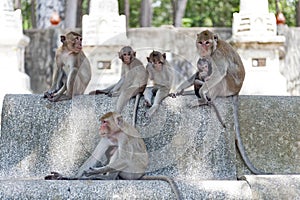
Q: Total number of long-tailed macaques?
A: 6